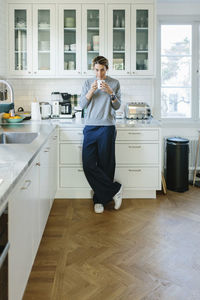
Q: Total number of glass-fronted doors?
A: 6